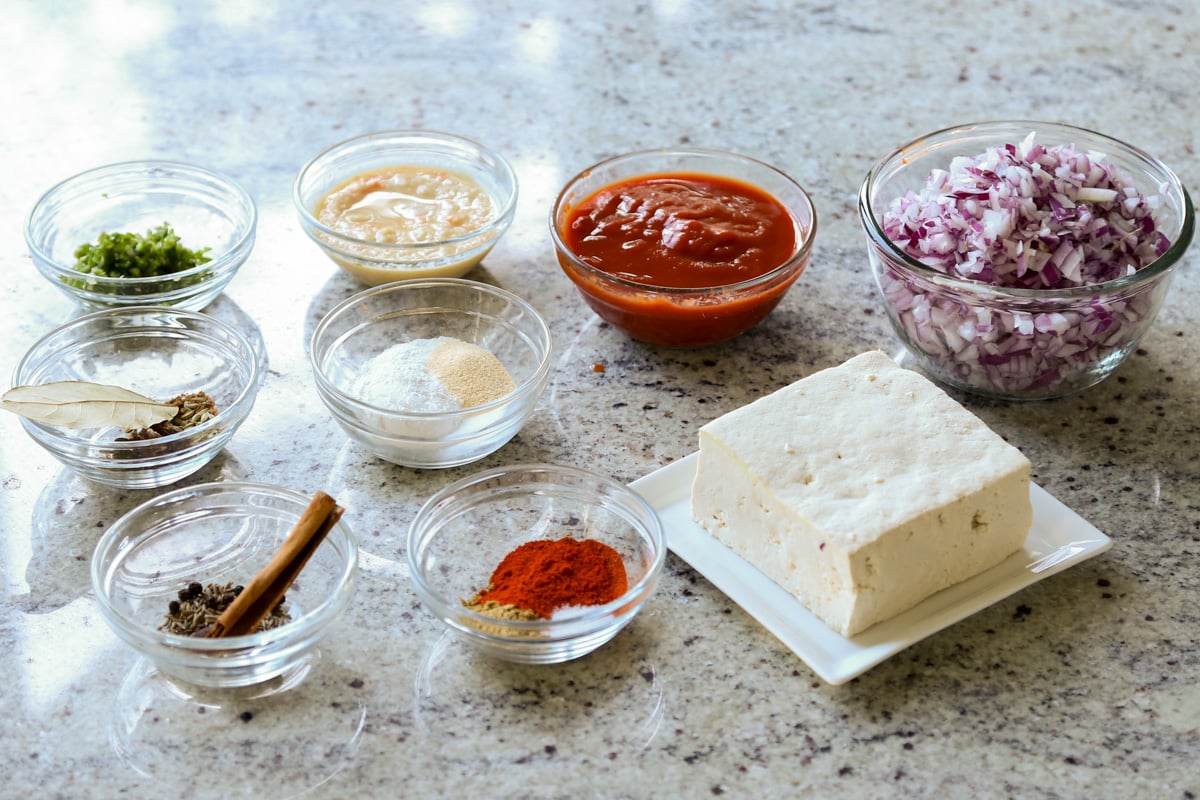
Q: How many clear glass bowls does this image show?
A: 8